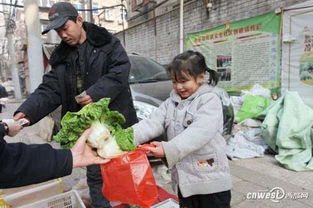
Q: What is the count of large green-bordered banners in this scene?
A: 1